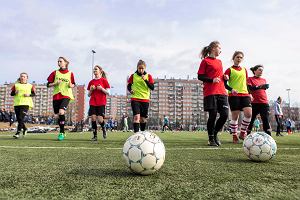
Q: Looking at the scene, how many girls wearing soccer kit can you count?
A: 7